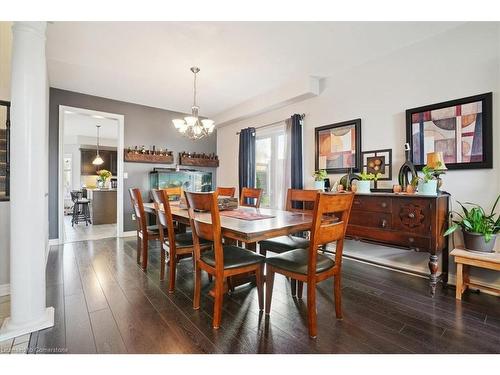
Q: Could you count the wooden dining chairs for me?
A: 8